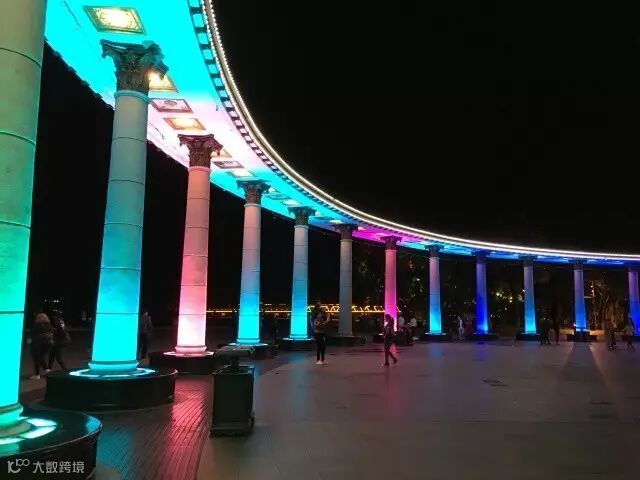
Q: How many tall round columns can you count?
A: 12